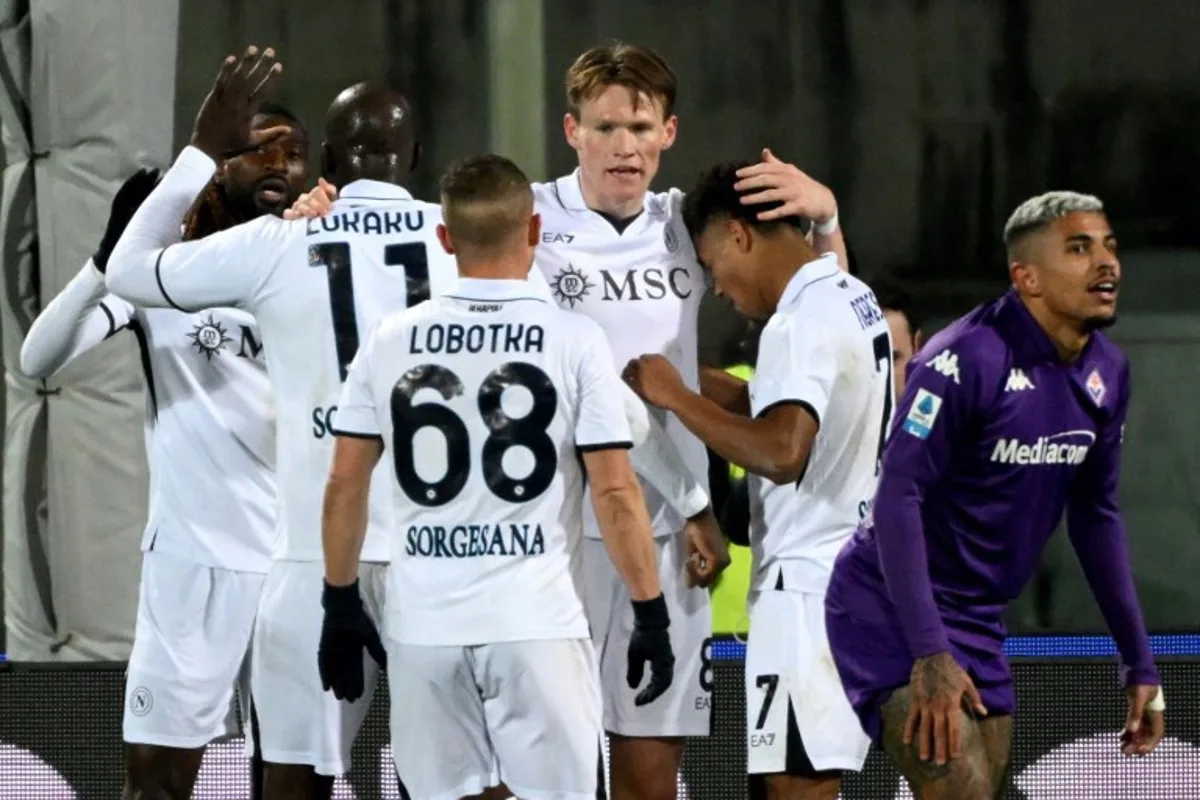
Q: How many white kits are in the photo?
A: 5